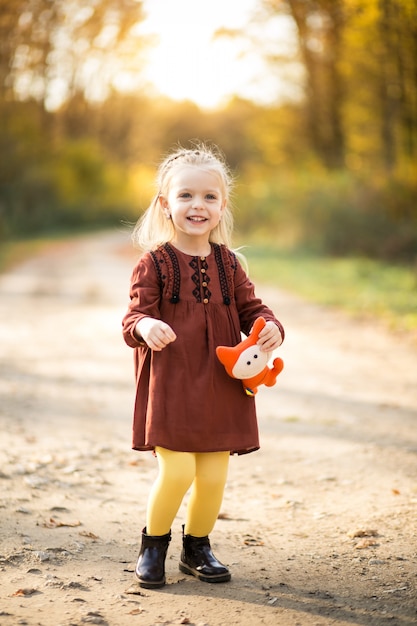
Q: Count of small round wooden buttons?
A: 4